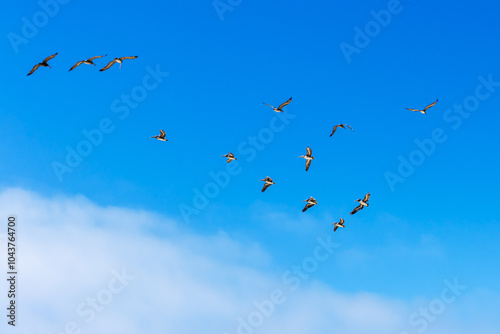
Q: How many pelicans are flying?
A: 13